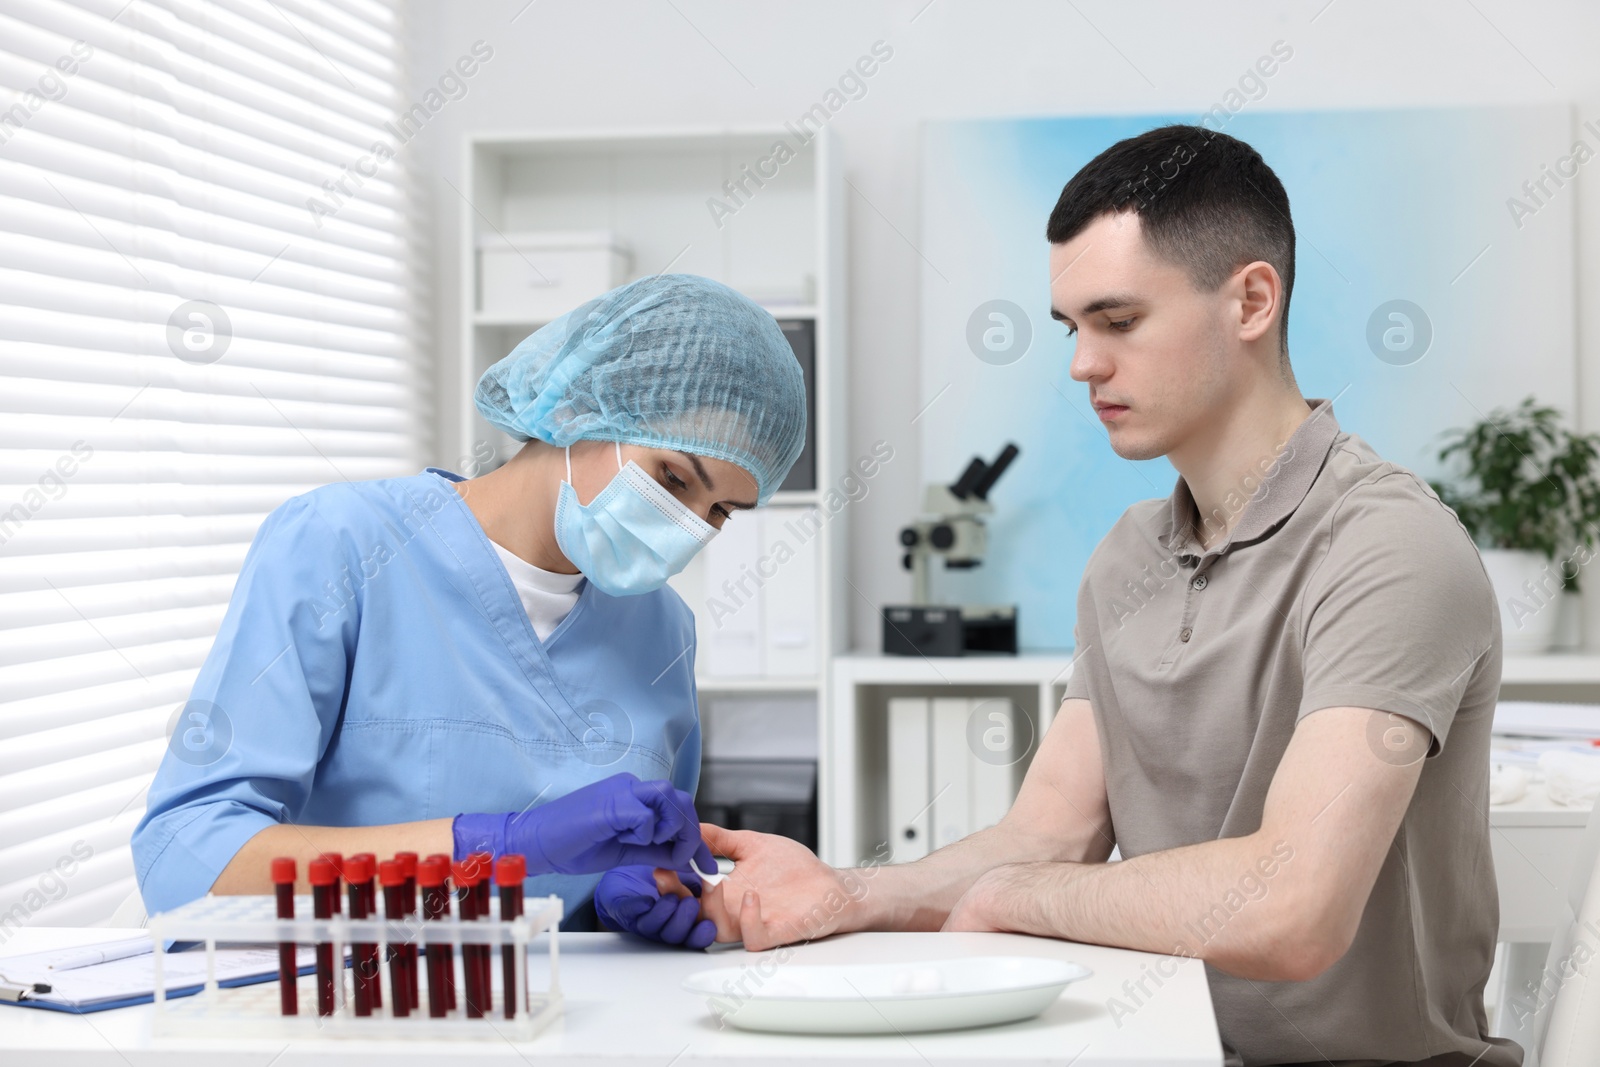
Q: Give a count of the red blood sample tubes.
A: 13